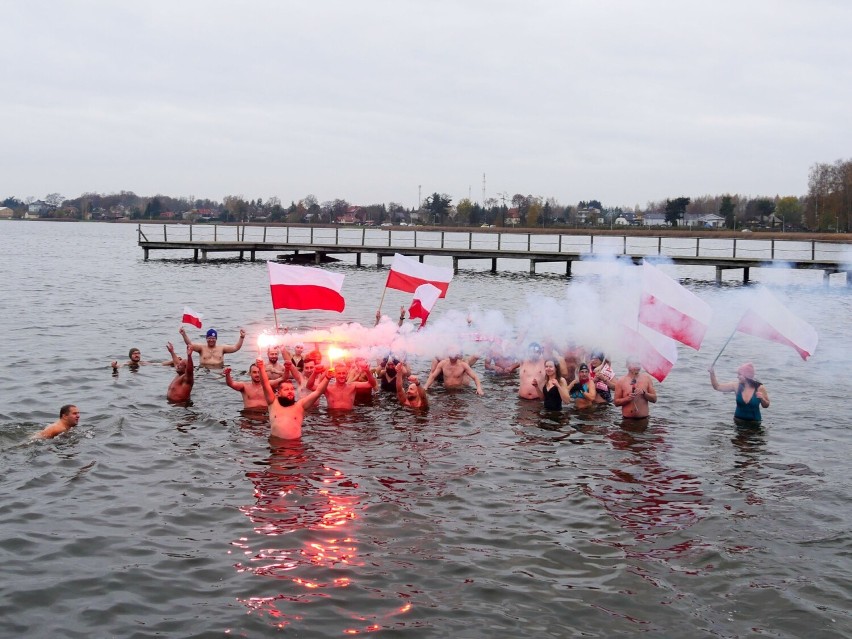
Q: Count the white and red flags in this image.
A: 7